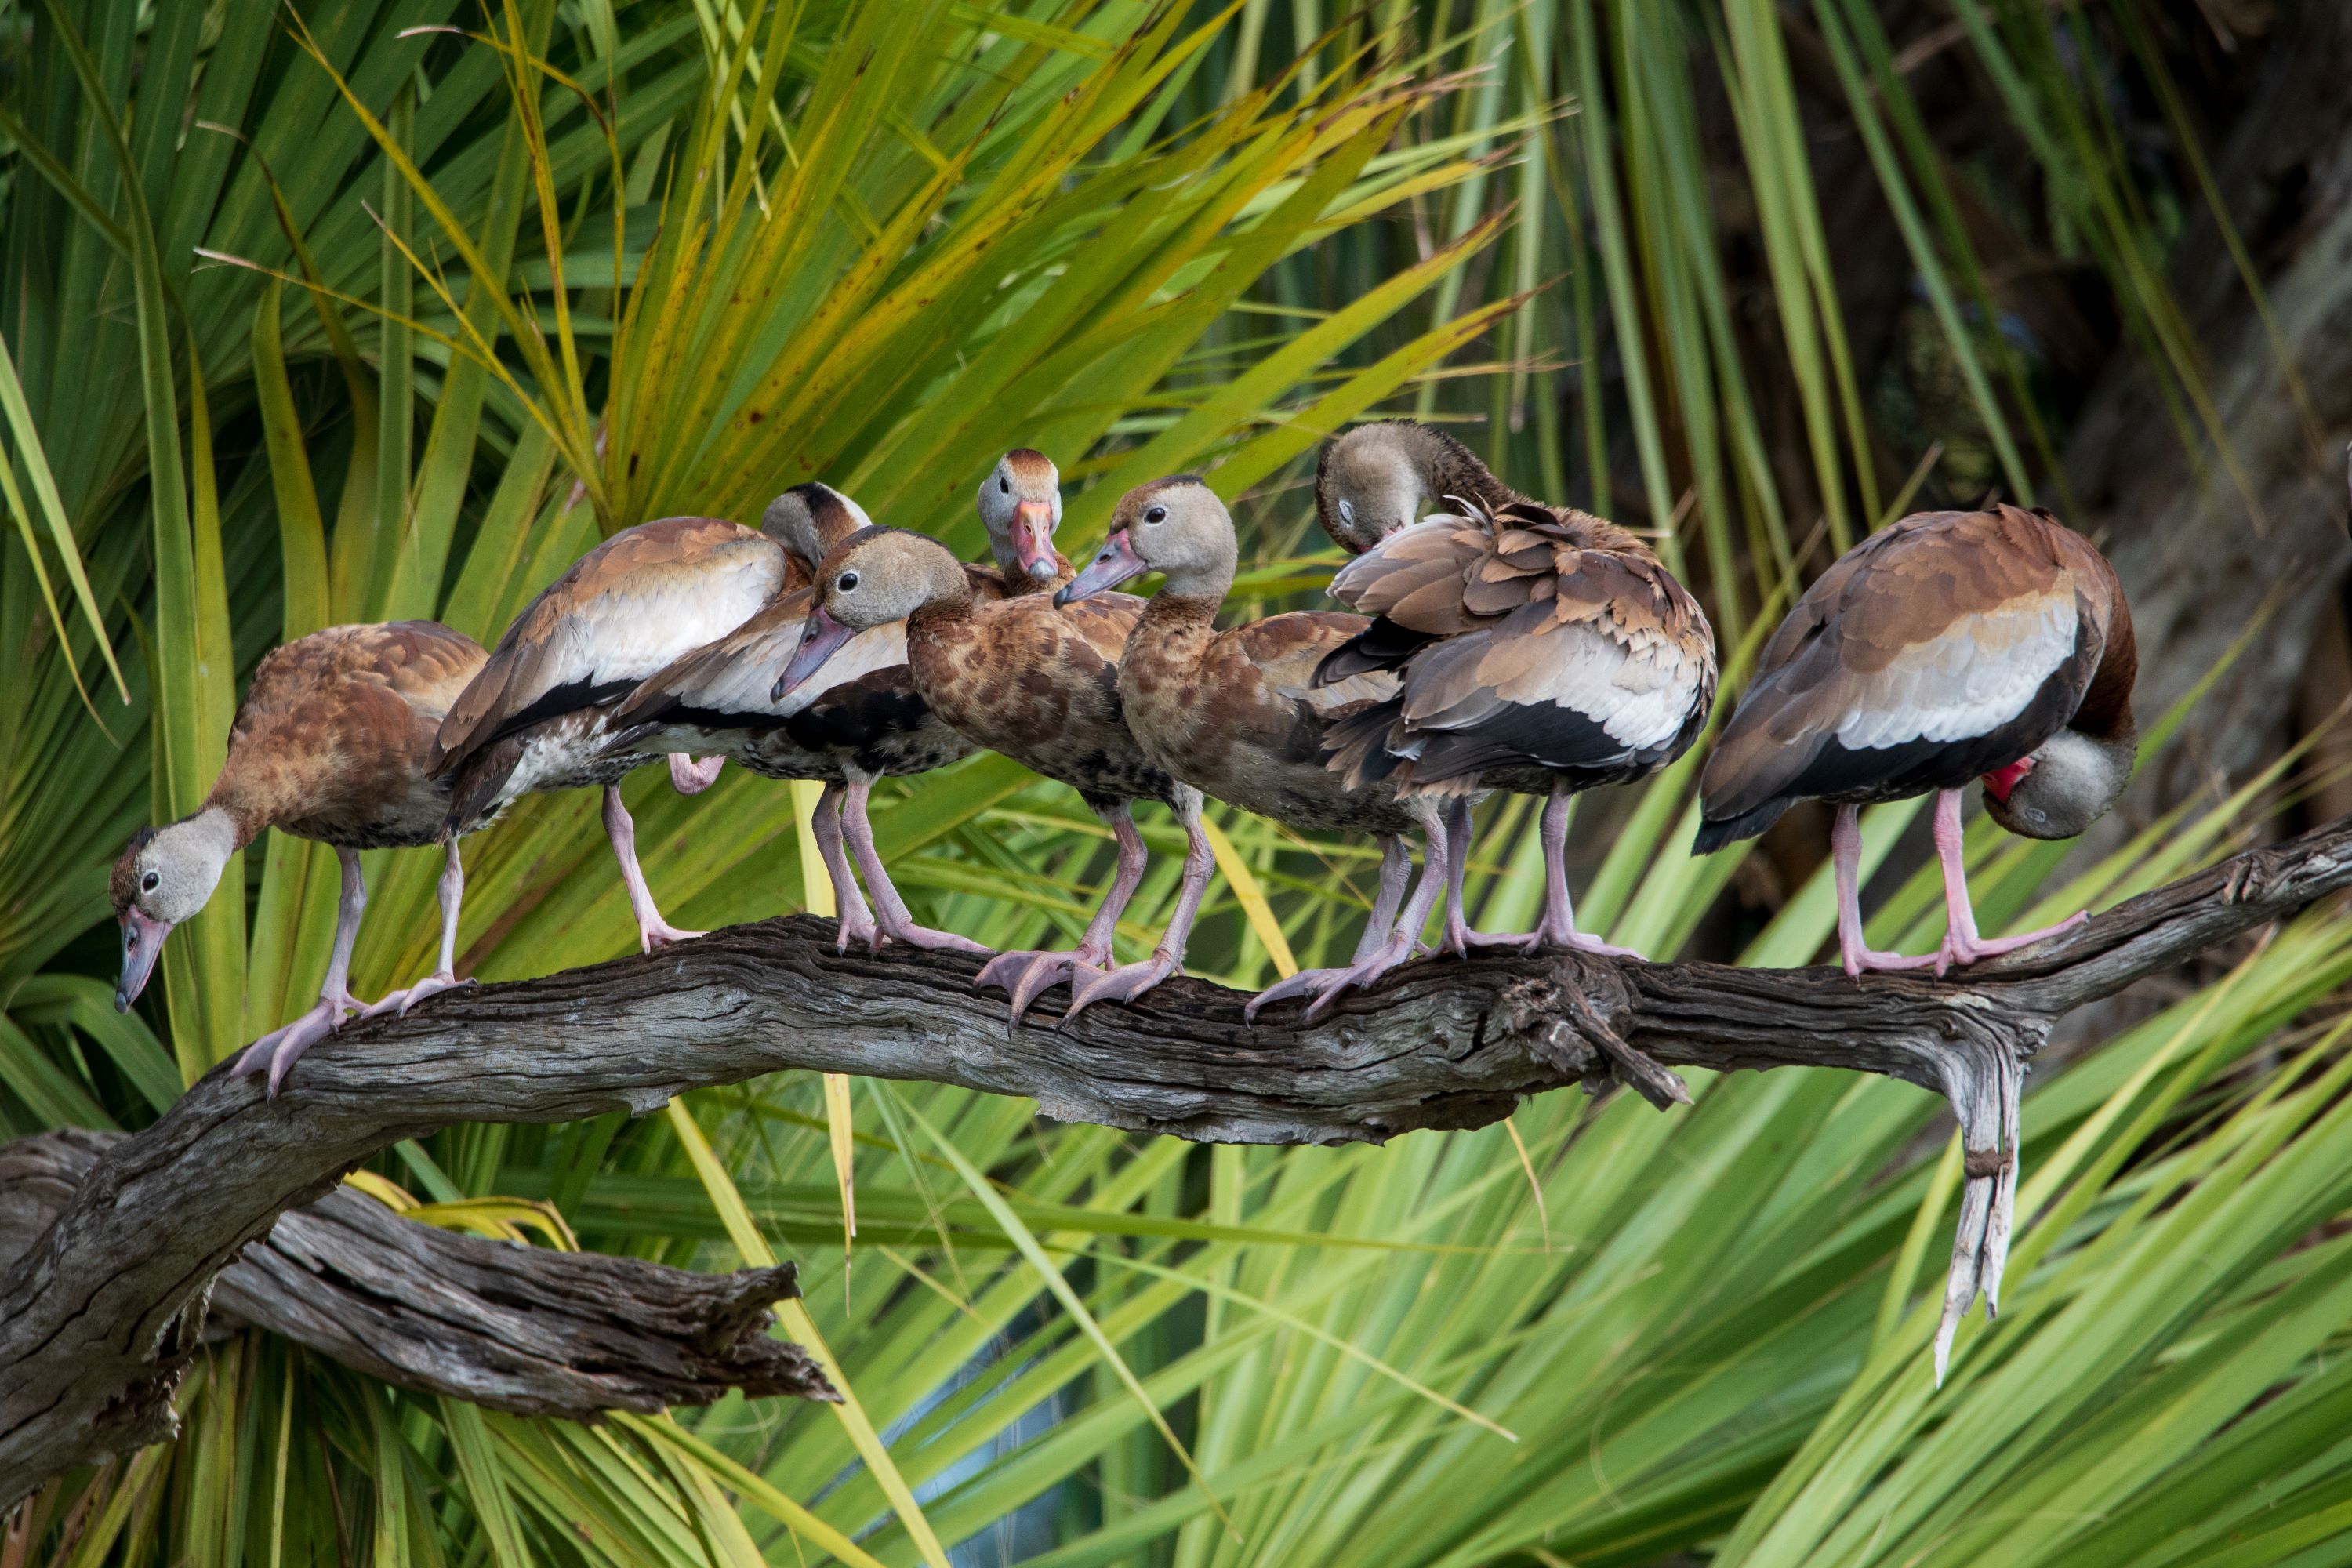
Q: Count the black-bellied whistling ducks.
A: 7